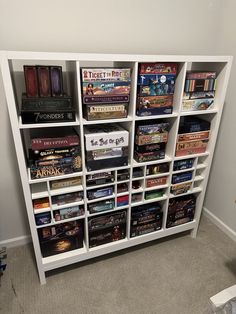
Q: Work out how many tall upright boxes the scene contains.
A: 3